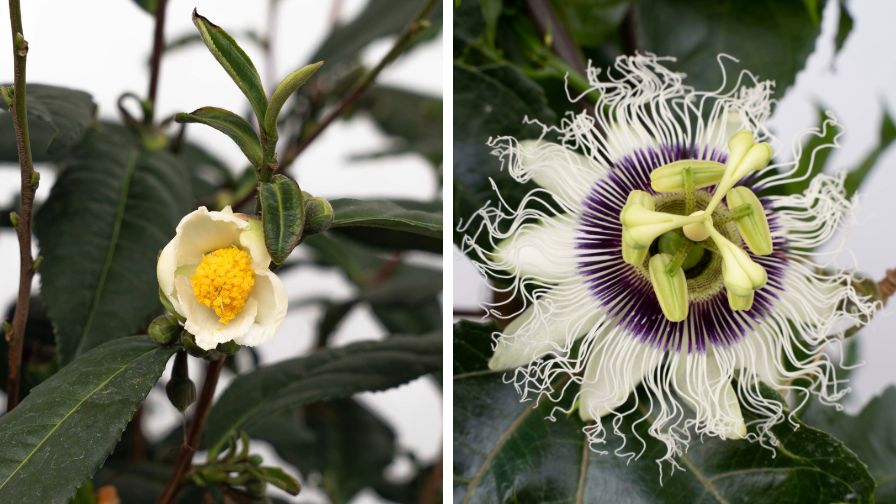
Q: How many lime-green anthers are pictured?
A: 5